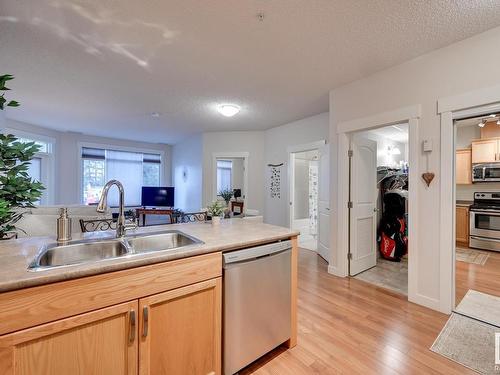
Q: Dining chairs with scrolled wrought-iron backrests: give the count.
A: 2